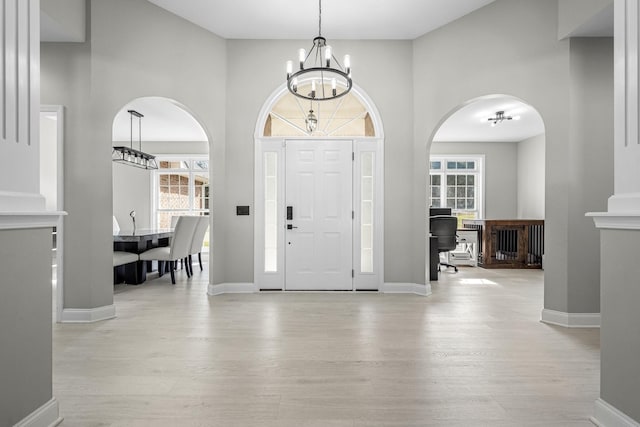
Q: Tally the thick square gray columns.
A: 2